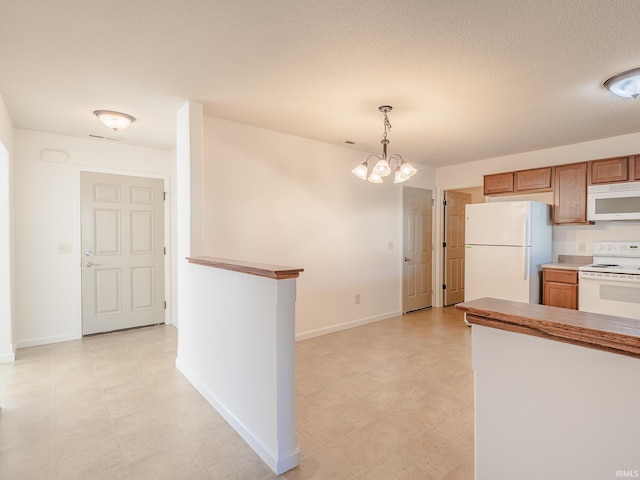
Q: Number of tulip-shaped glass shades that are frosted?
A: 5